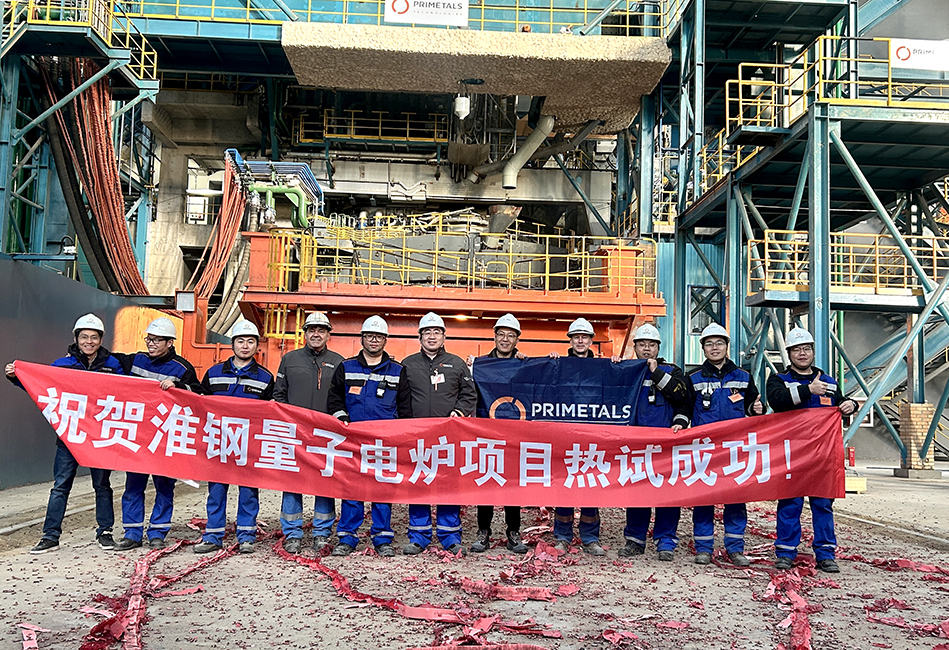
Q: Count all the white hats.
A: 11